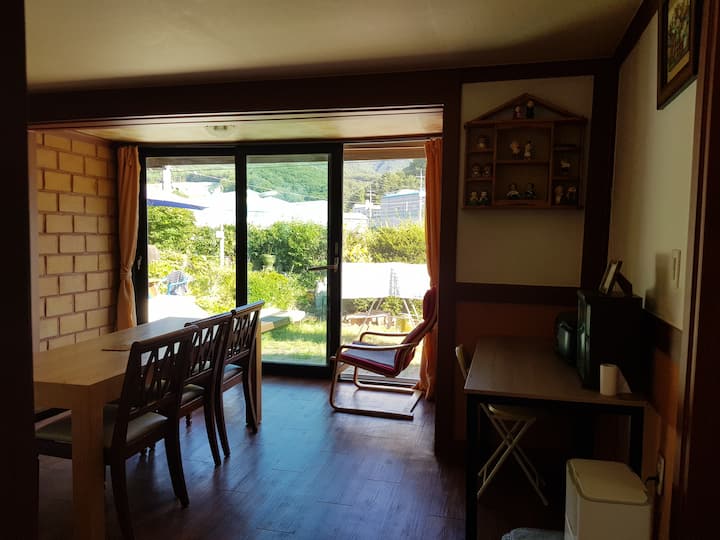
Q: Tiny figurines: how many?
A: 14